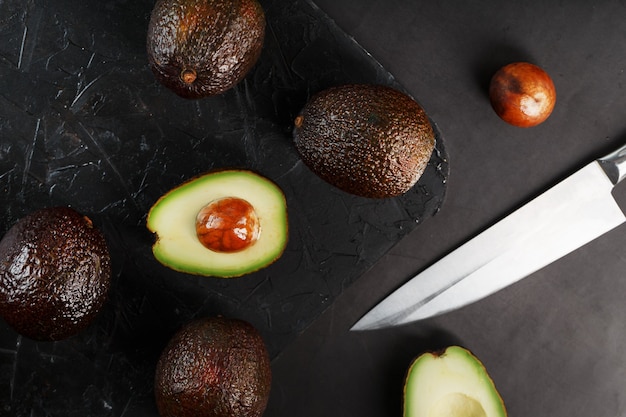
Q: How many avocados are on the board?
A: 5